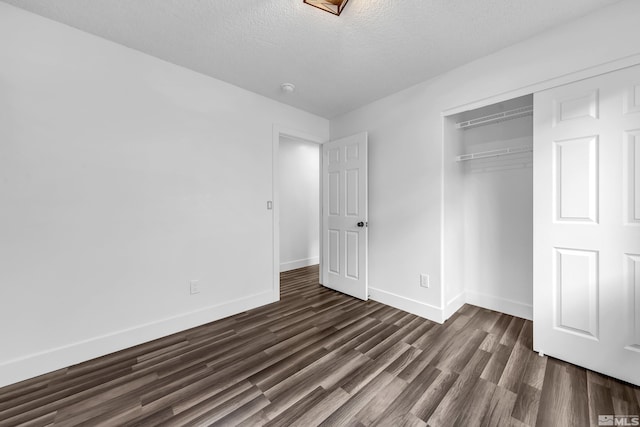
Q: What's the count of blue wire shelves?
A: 0